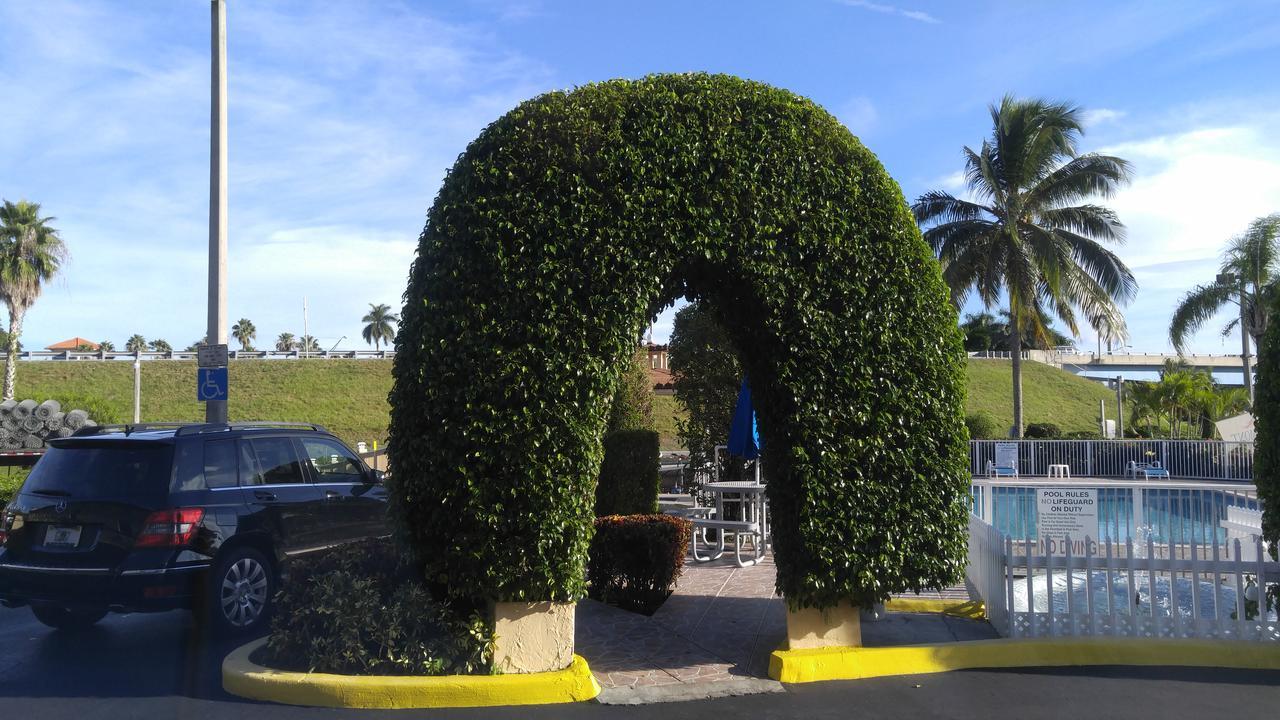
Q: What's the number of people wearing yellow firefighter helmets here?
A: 0